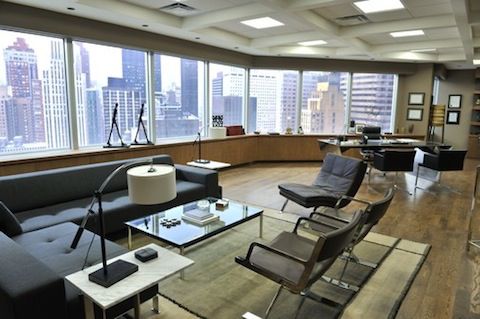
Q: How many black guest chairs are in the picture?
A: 2